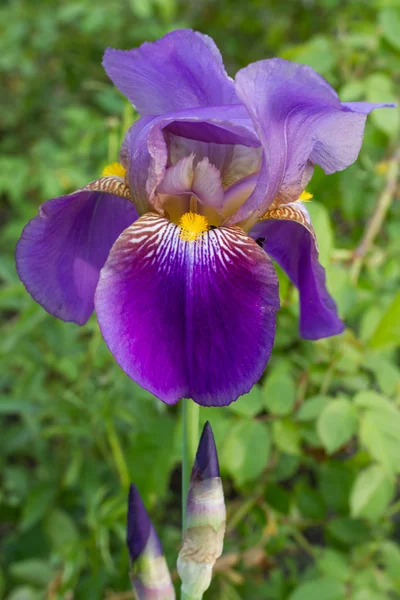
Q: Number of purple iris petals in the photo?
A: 6